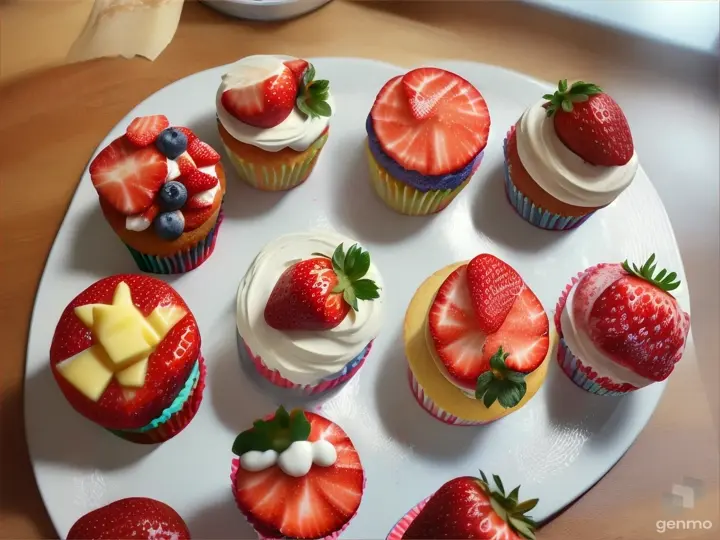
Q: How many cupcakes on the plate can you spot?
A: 11